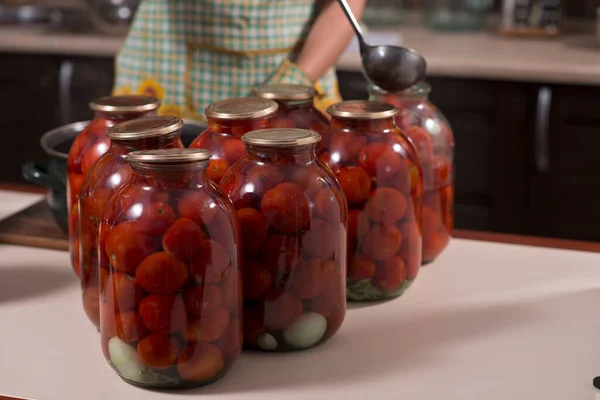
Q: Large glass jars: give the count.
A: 8